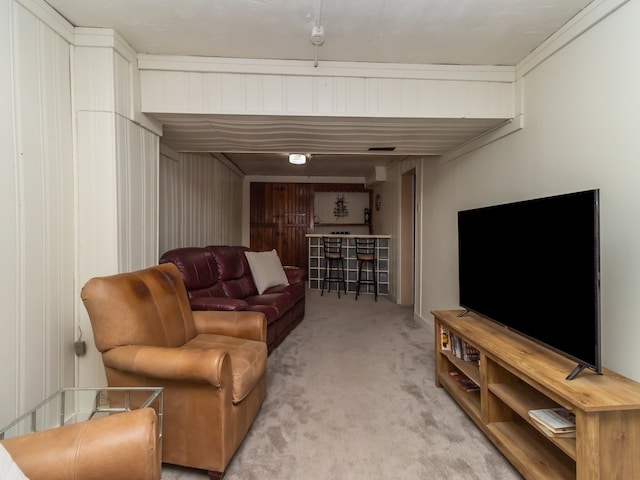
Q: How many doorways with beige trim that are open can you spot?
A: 1